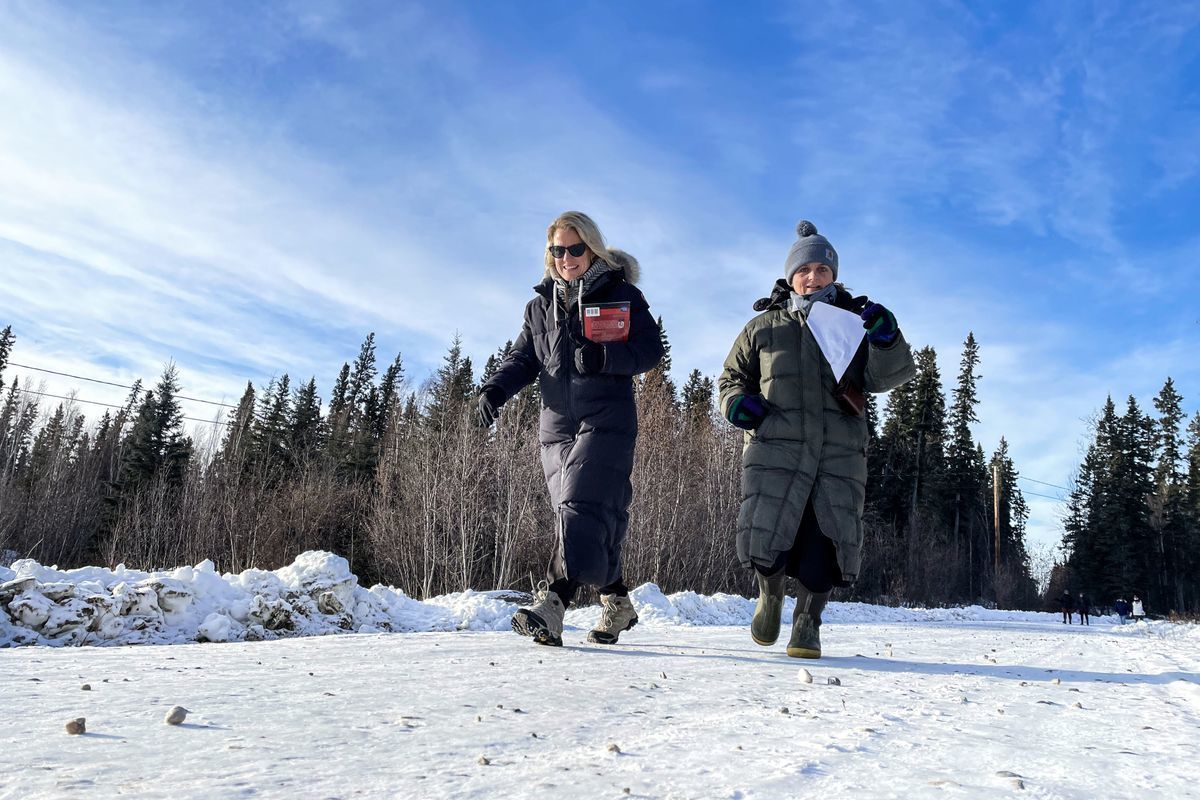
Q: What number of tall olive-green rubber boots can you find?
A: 2